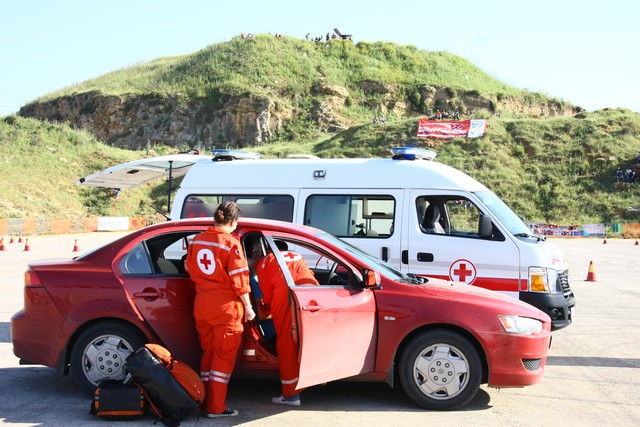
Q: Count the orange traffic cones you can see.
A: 8